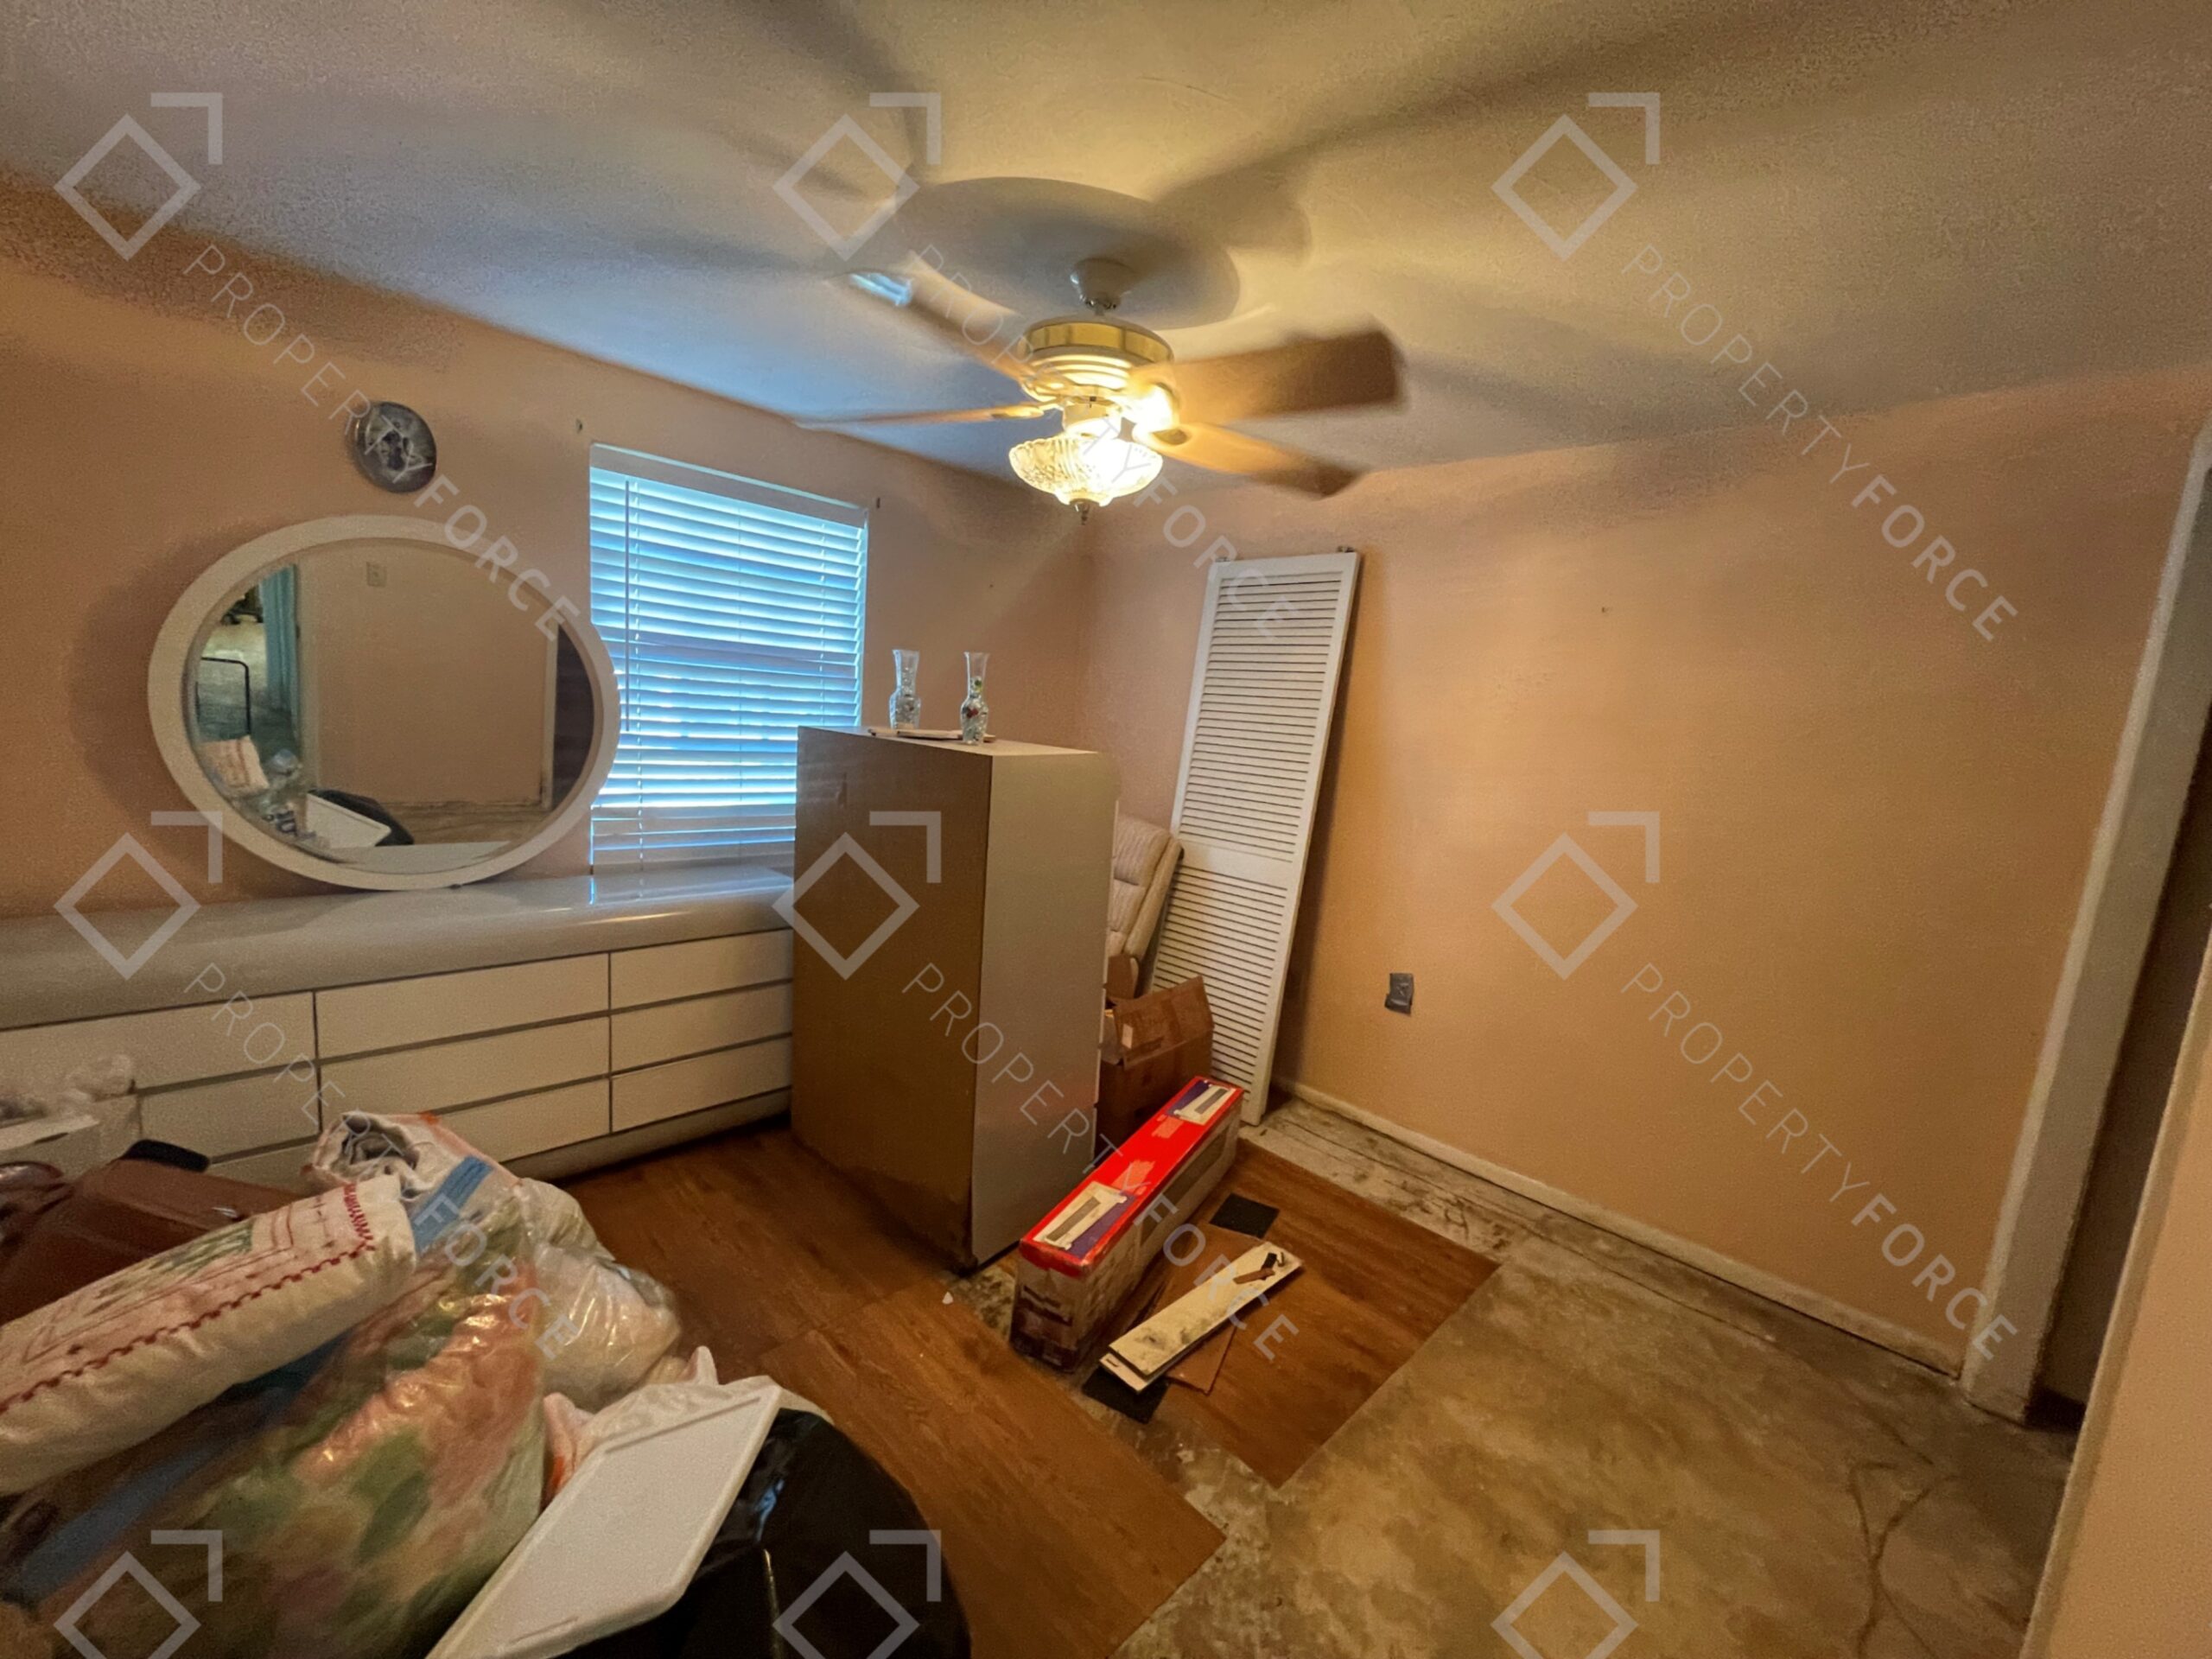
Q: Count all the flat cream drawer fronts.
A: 9